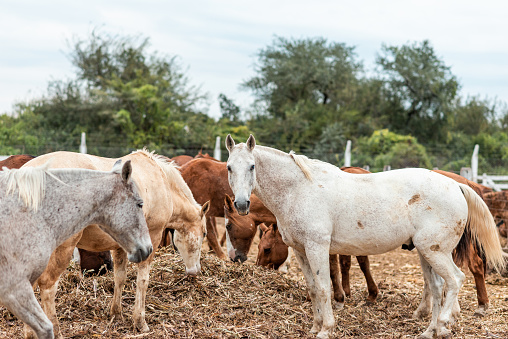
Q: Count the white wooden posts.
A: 4